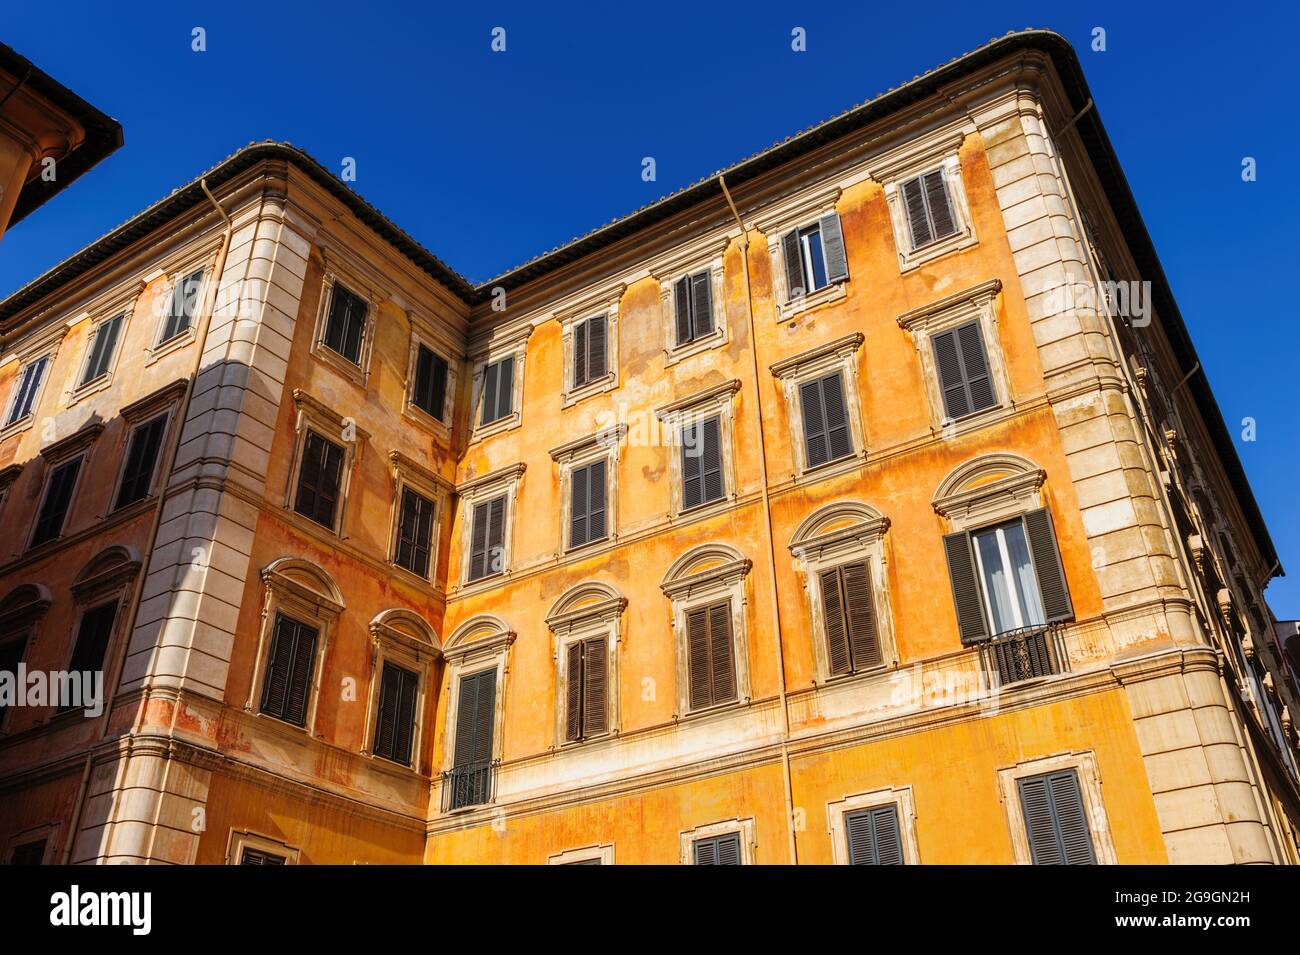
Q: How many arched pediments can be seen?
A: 9